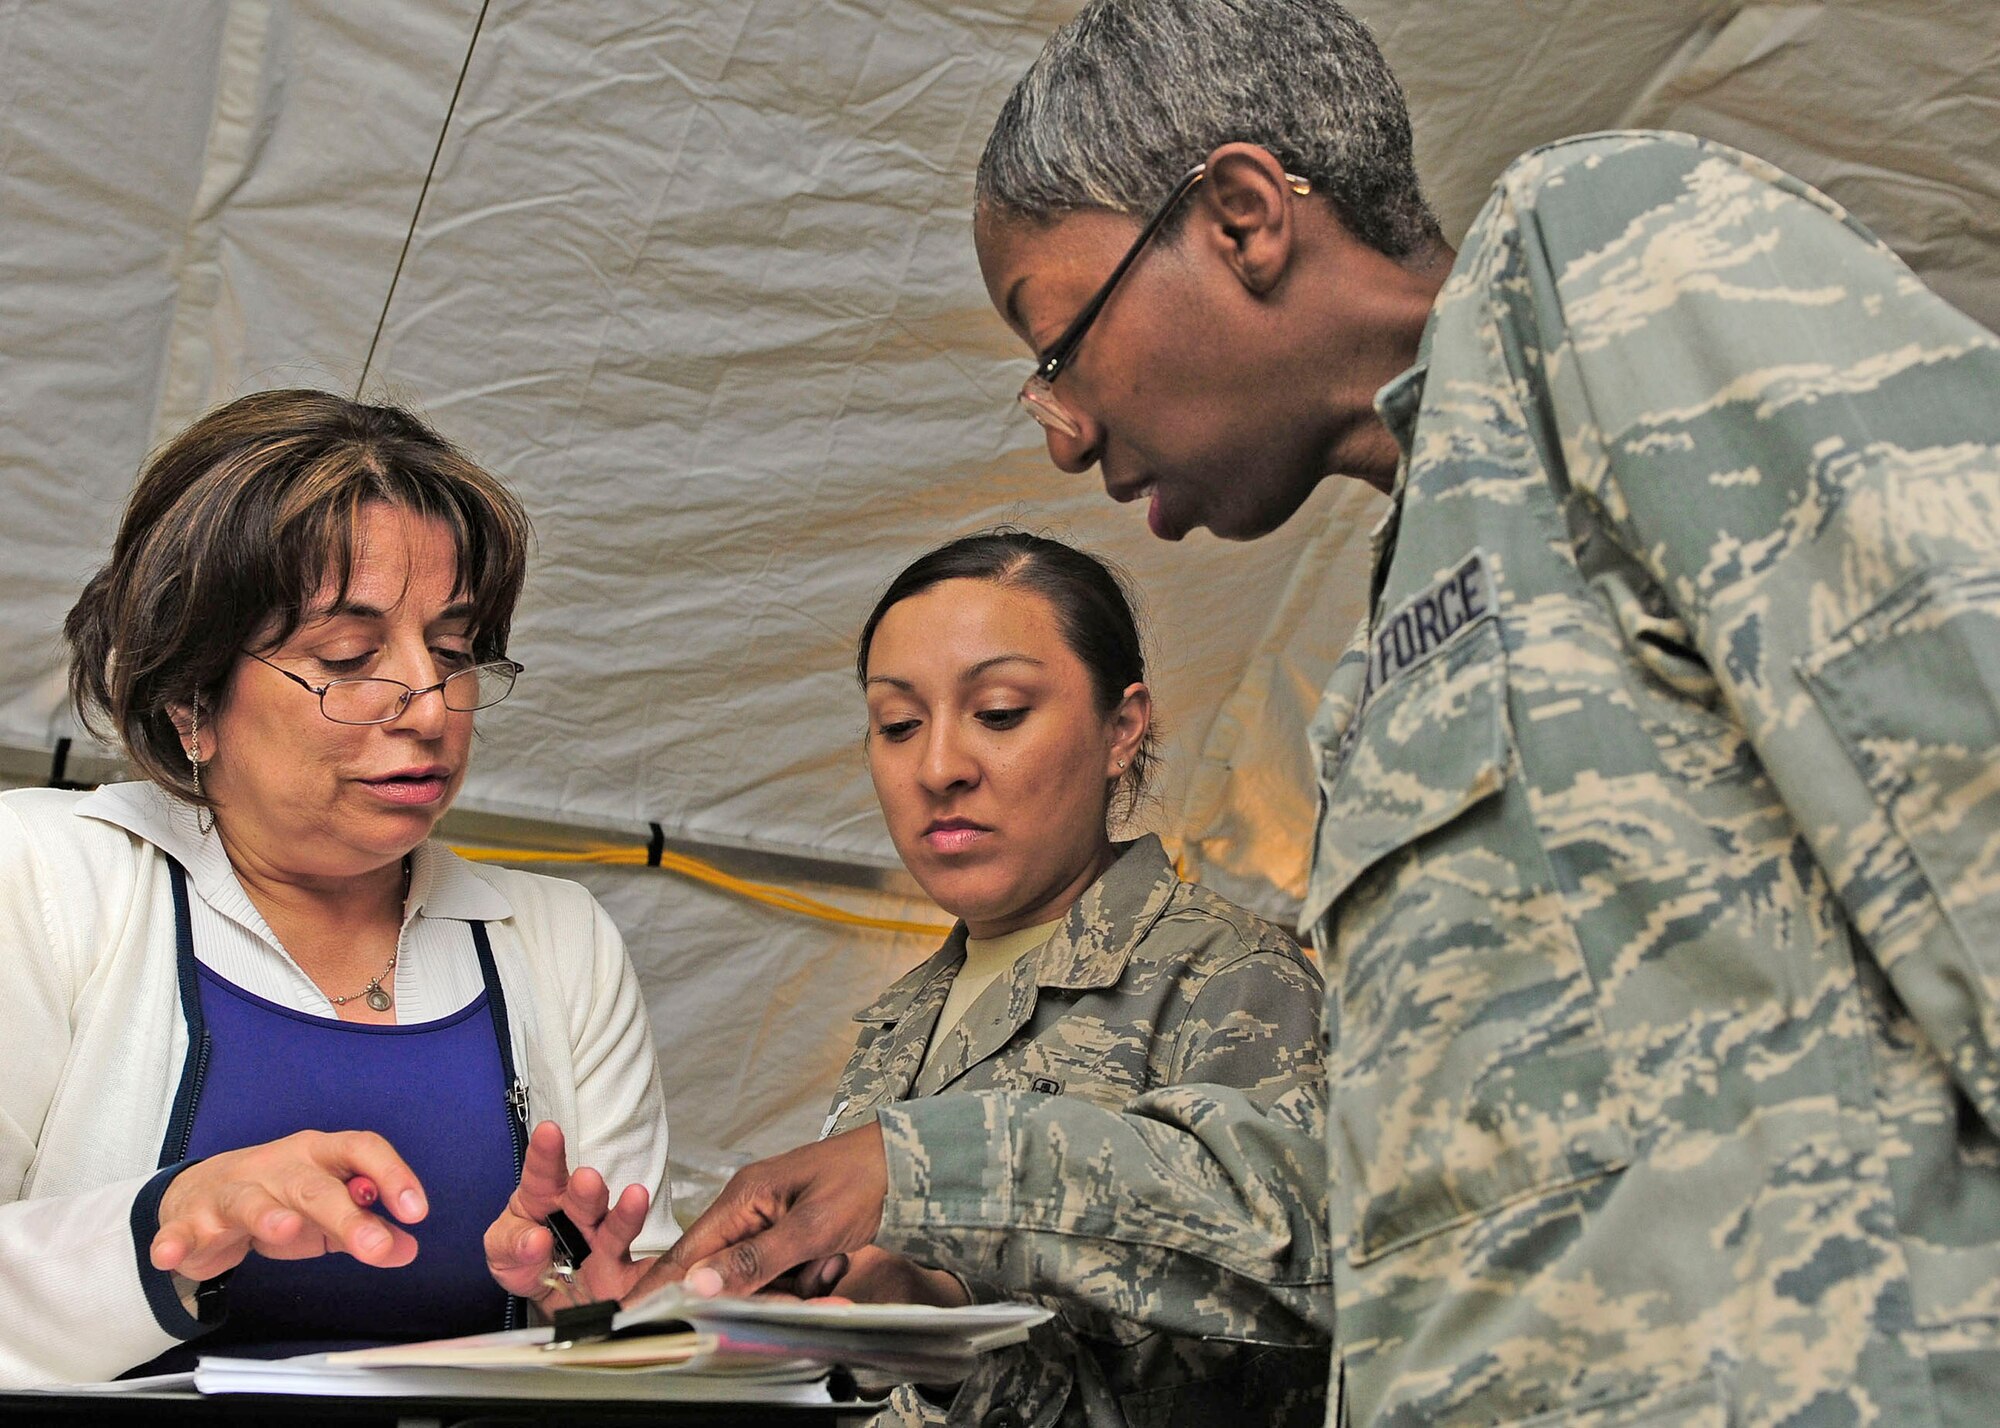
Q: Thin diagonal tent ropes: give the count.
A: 1